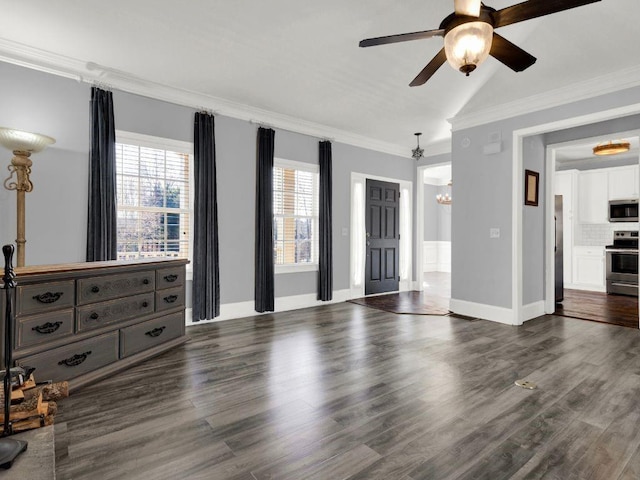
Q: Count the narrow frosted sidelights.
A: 2